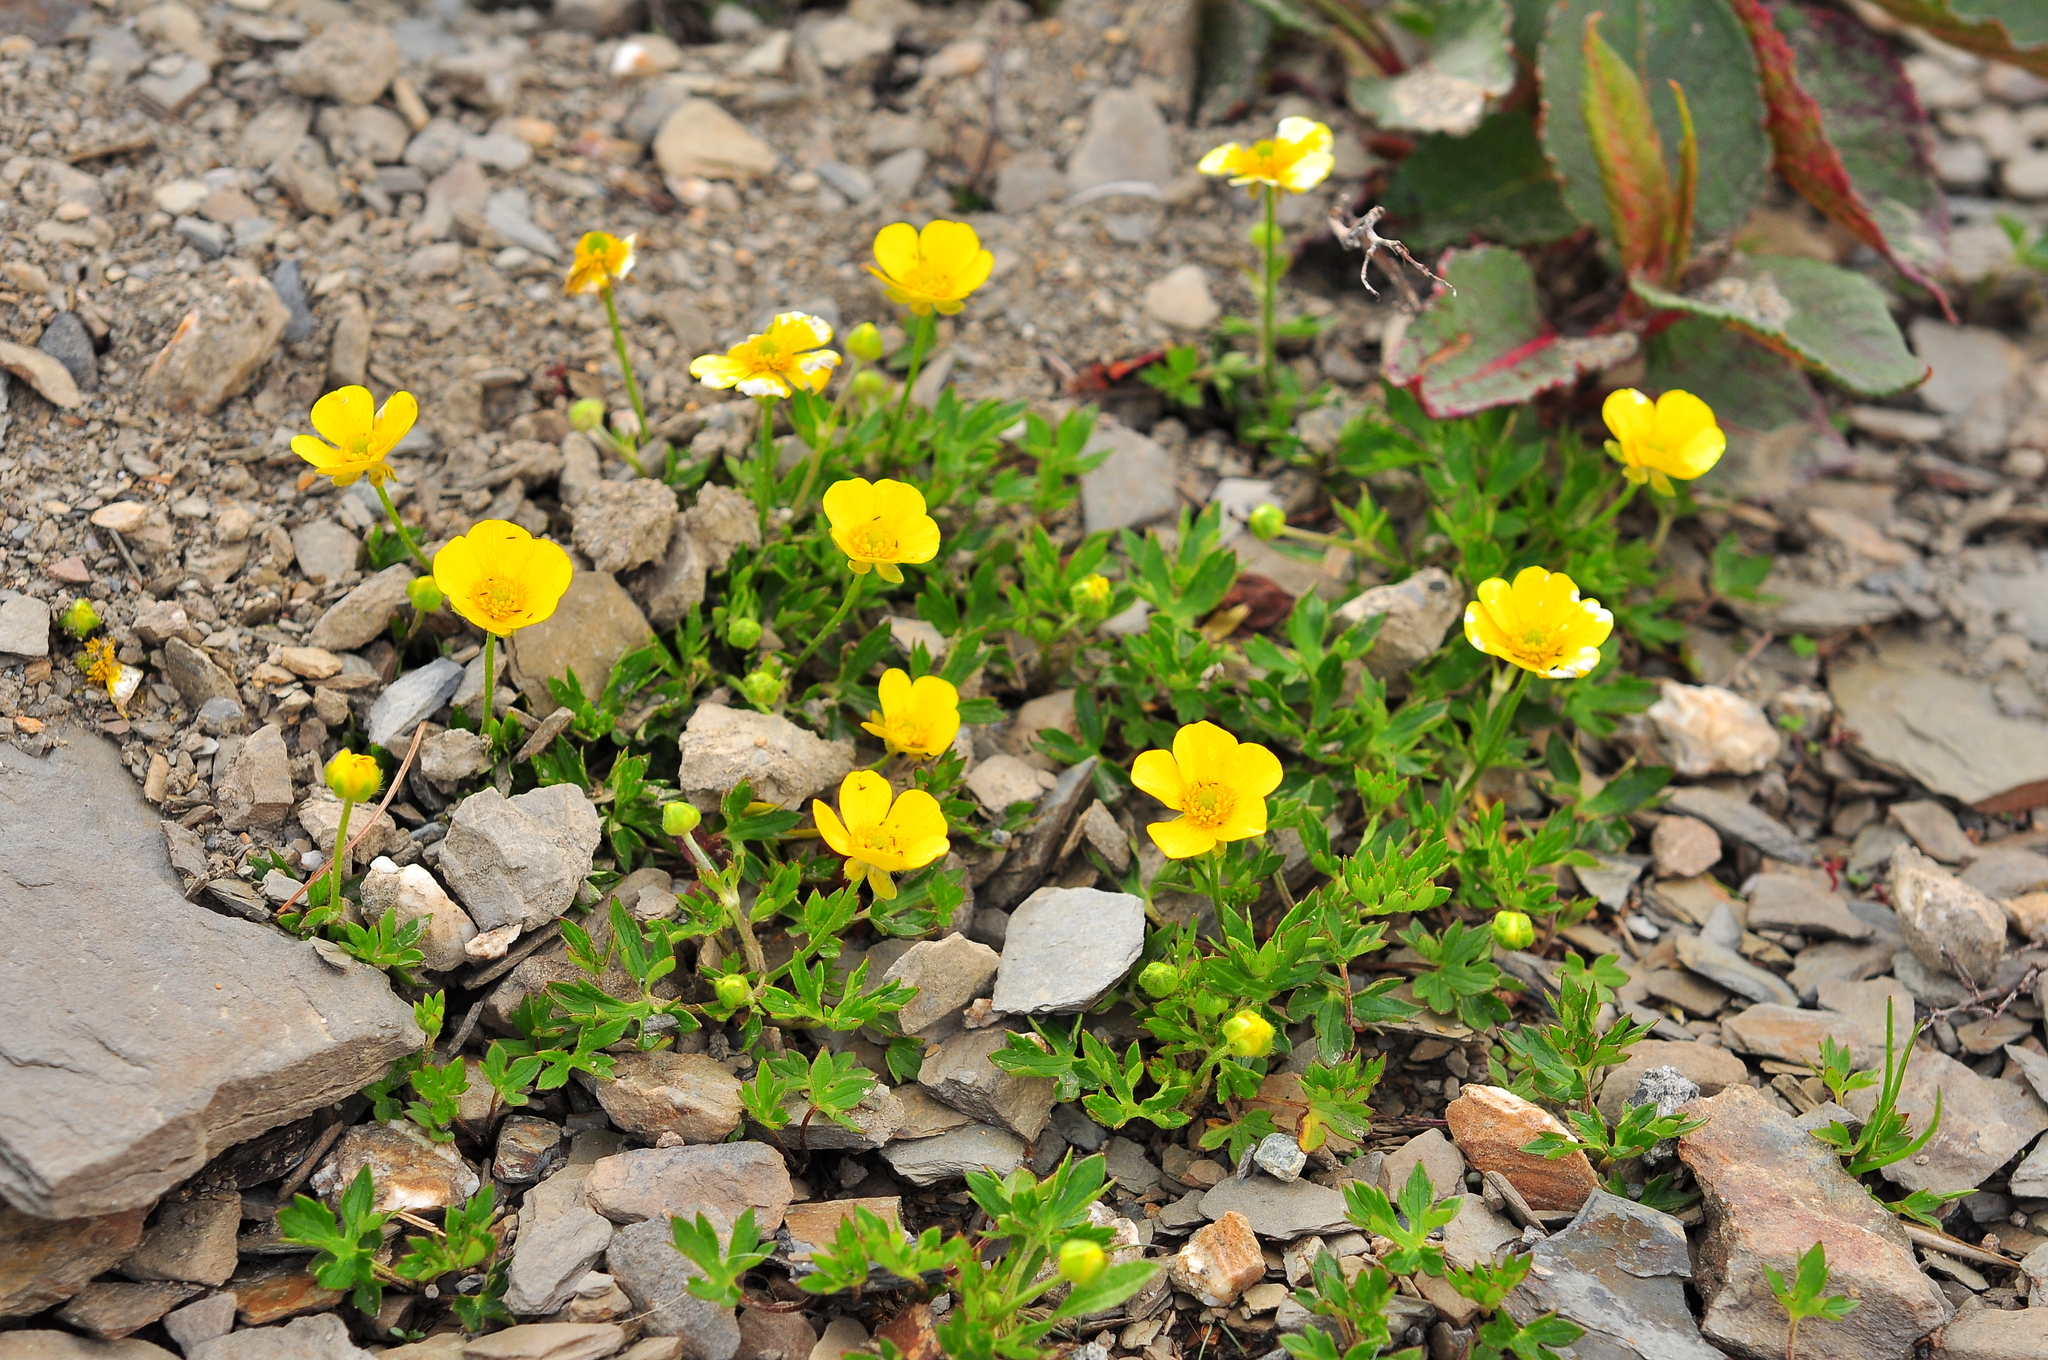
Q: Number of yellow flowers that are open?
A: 12